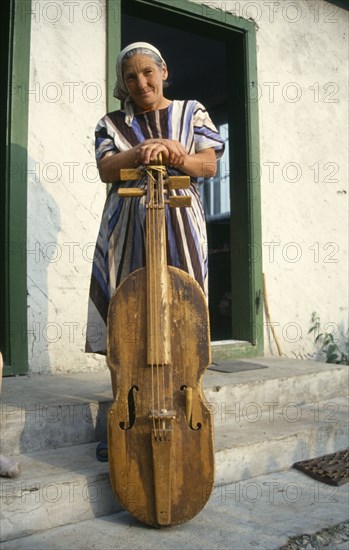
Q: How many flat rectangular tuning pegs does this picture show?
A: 4